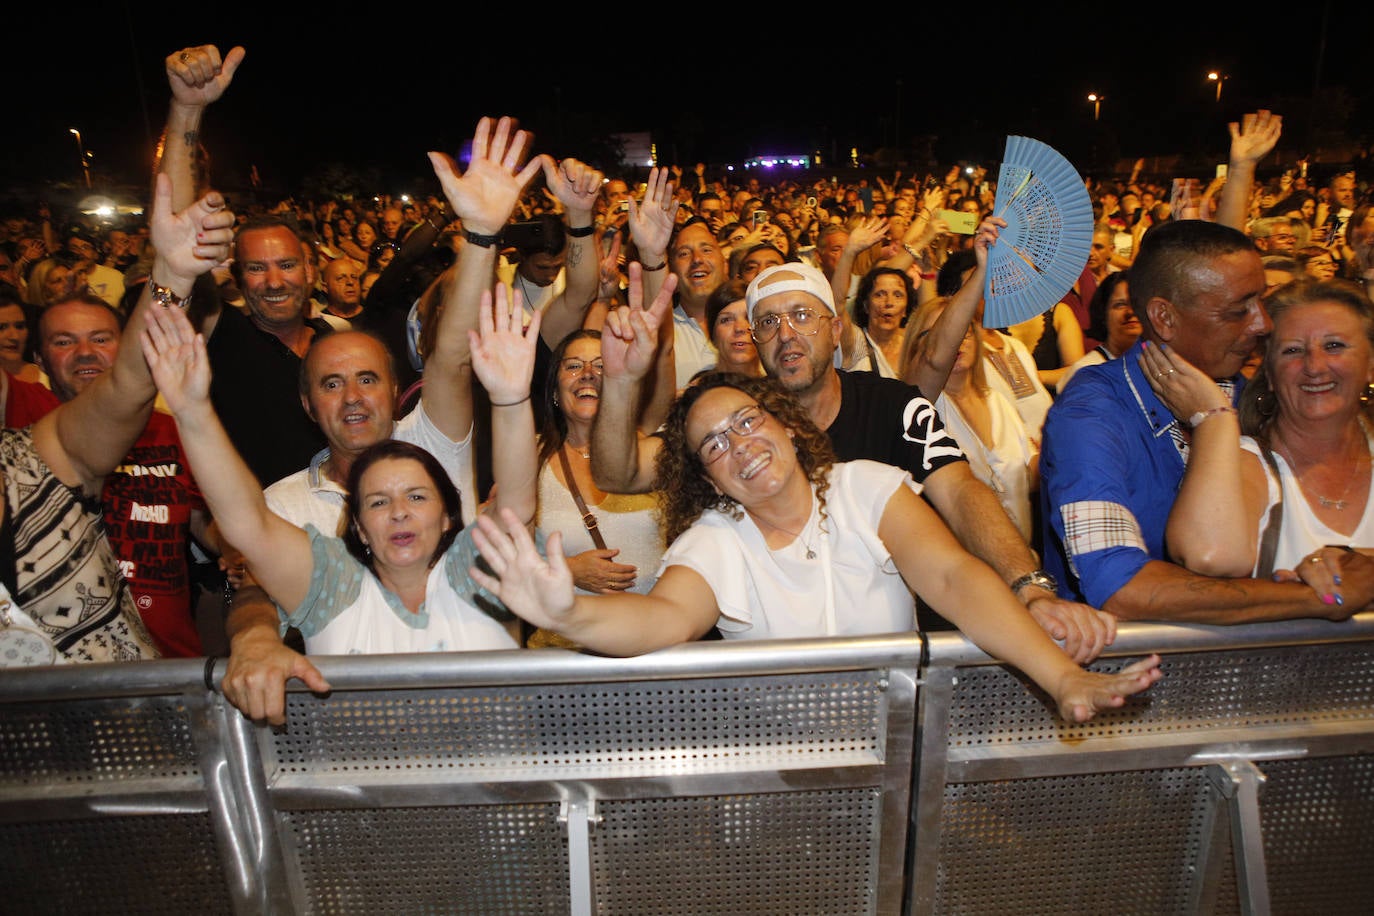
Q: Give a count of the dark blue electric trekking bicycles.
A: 0